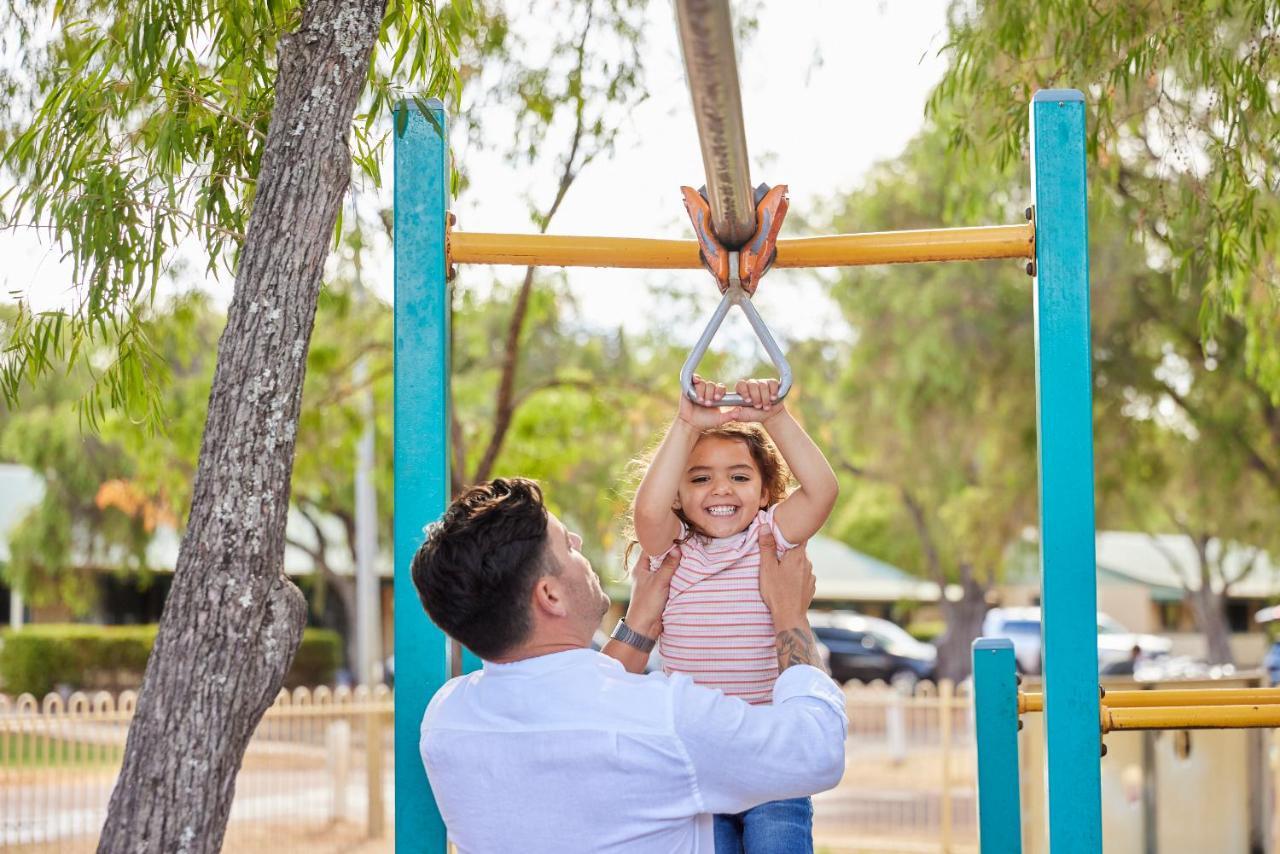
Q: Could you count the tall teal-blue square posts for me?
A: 2